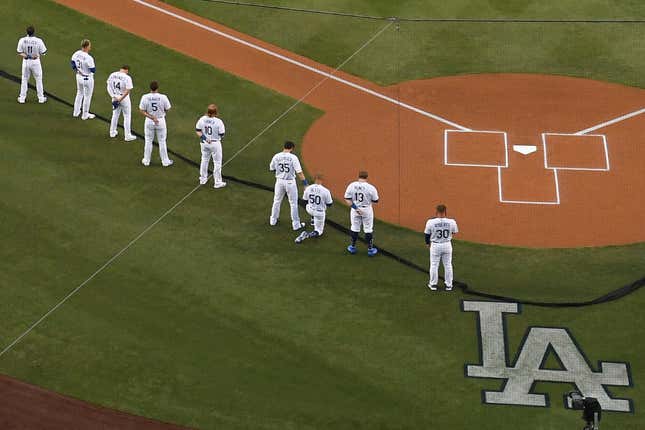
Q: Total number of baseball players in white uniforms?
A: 9